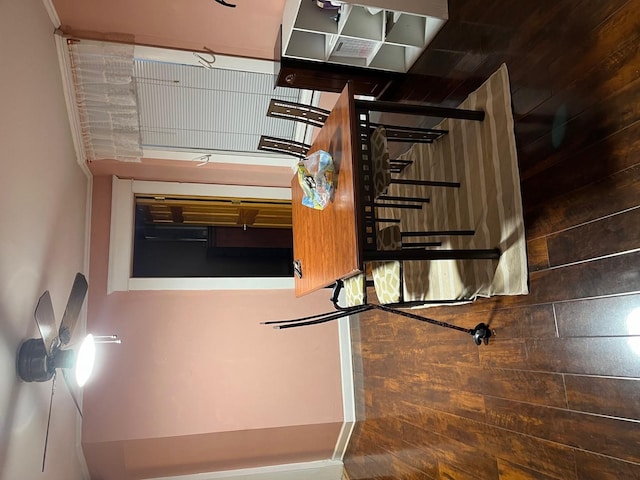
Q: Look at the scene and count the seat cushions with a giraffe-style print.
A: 3